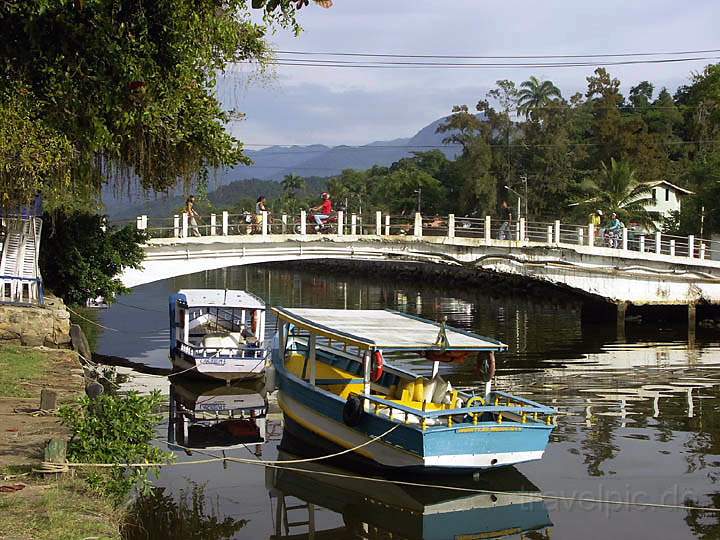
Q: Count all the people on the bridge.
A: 6